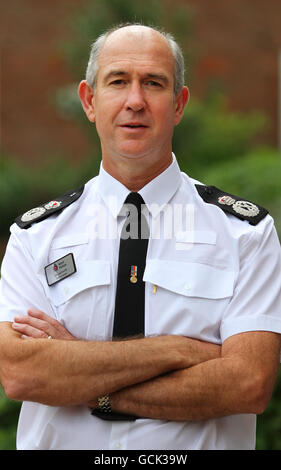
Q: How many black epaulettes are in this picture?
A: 2